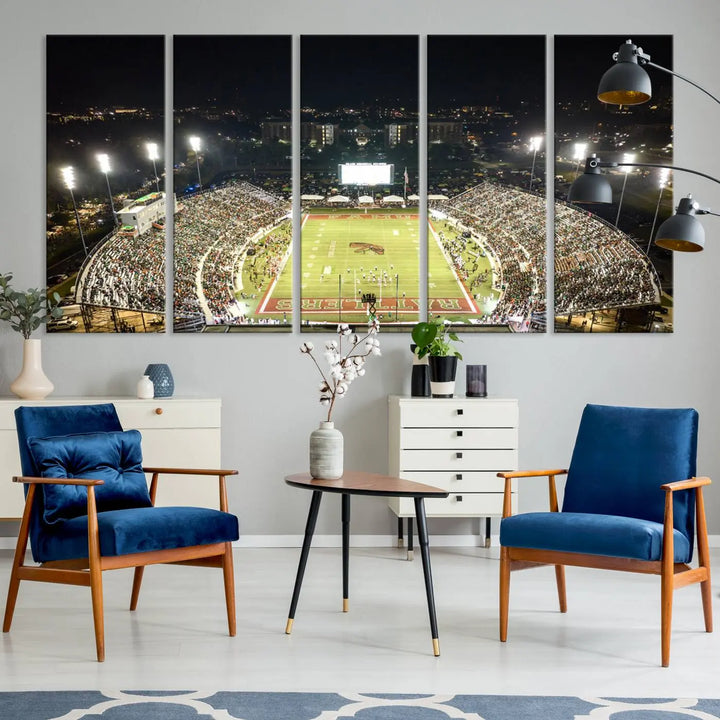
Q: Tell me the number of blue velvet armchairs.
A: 2